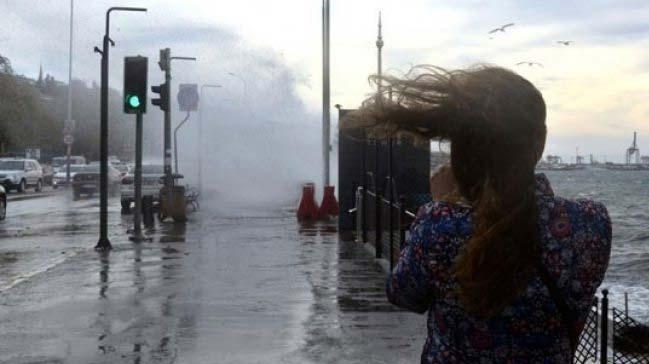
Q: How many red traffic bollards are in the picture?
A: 2